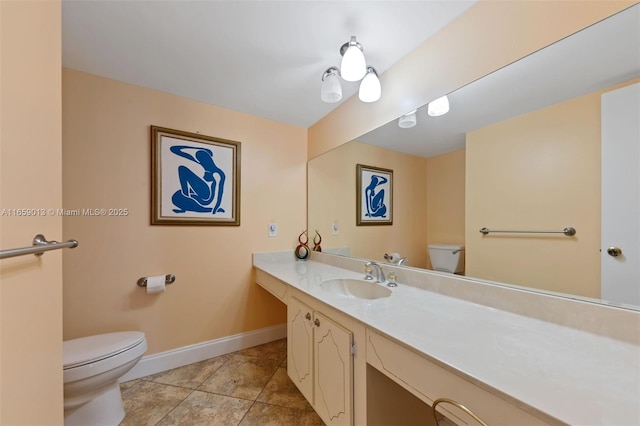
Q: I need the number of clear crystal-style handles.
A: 2